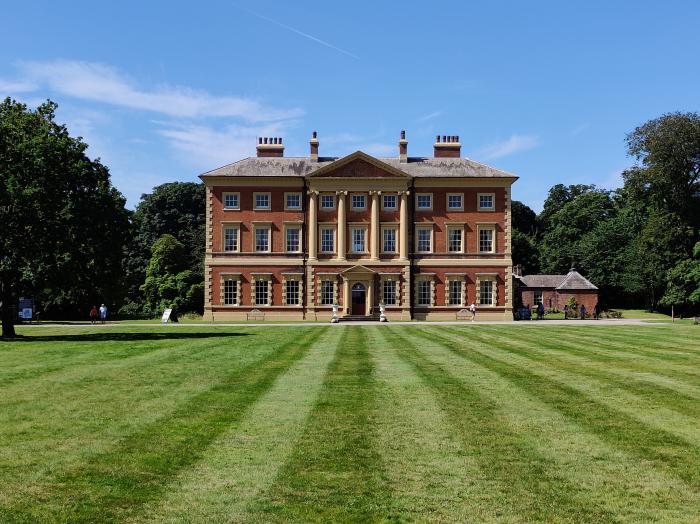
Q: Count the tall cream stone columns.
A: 4